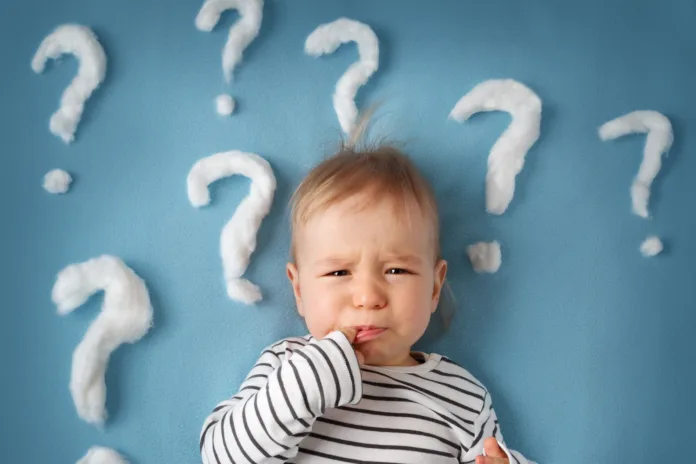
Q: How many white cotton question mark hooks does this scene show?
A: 7